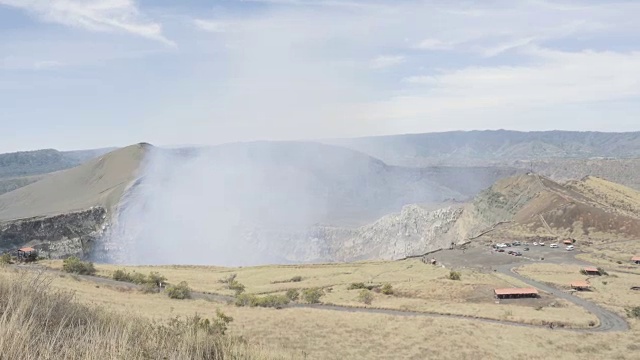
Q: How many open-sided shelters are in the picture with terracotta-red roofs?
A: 6